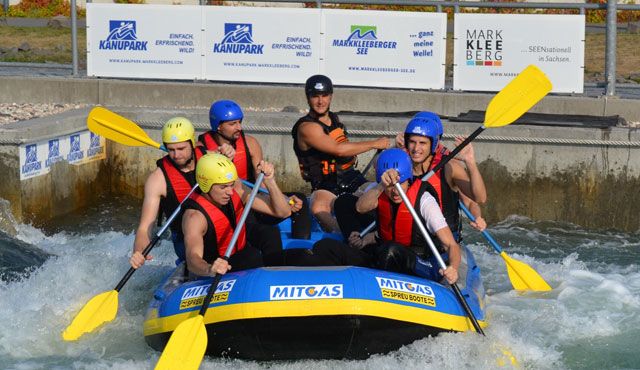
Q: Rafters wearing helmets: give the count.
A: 7